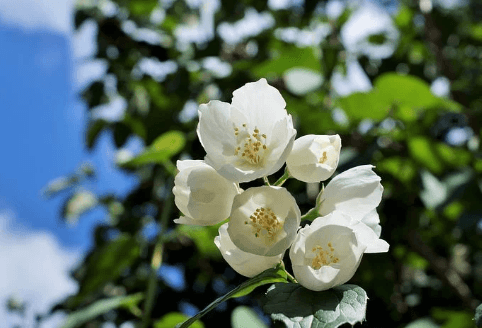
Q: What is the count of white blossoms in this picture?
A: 7